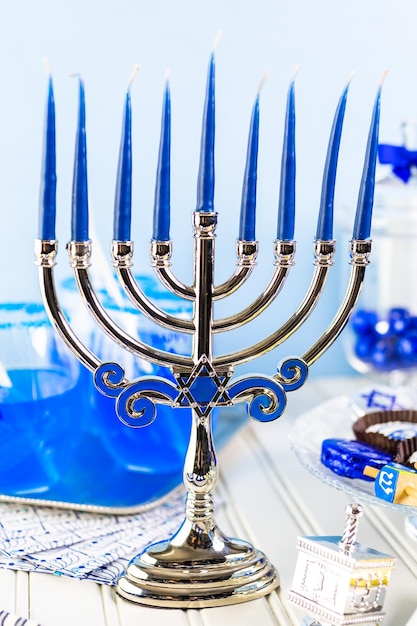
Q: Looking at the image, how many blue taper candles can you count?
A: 9